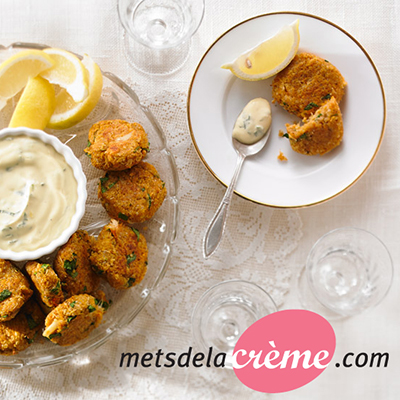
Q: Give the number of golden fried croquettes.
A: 10